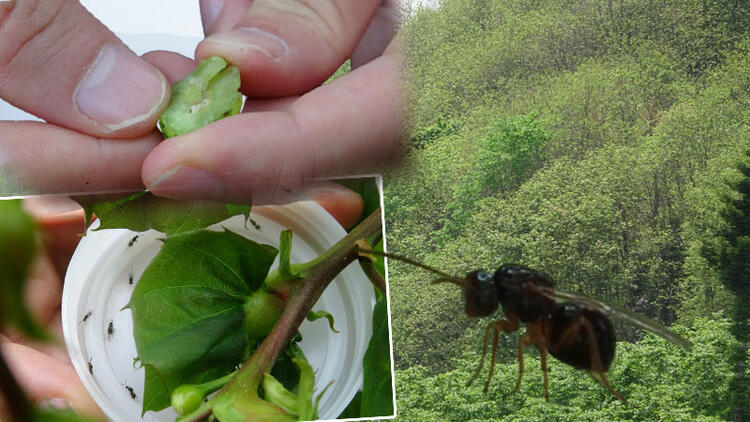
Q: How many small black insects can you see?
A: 7